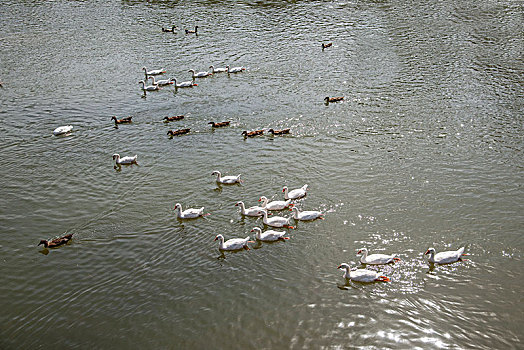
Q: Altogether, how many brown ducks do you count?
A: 11